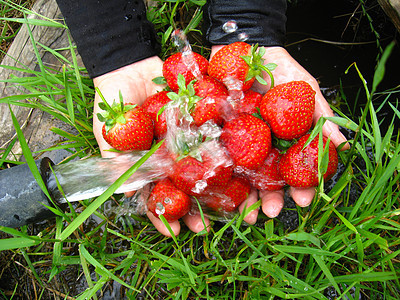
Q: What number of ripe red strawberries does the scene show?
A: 13